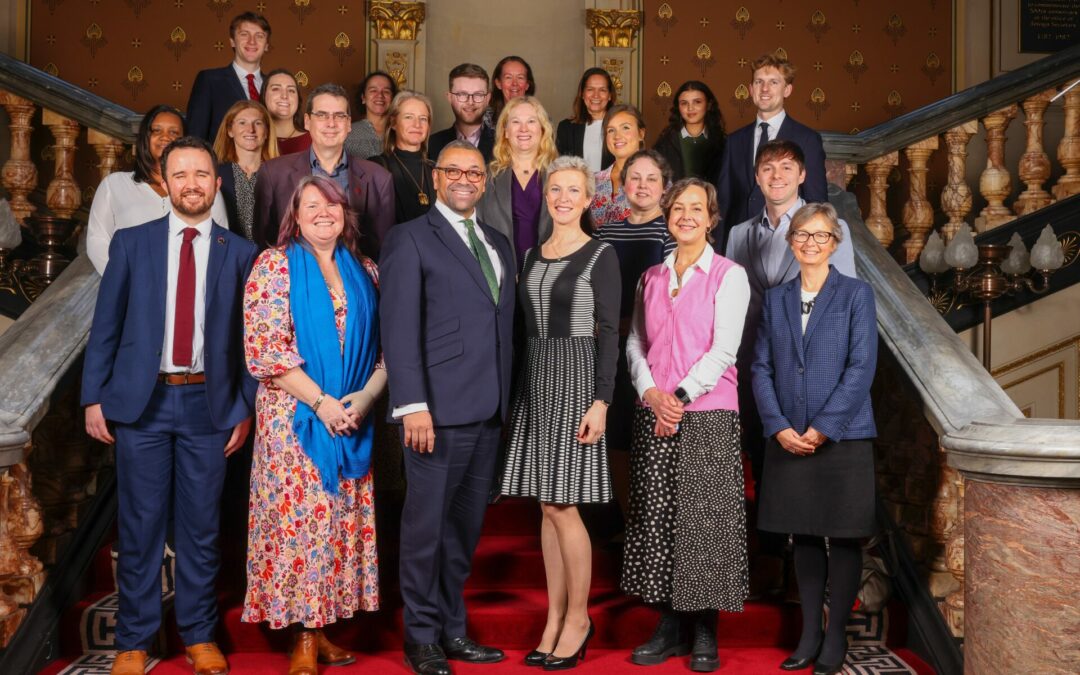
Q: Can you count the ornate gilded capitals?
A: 2